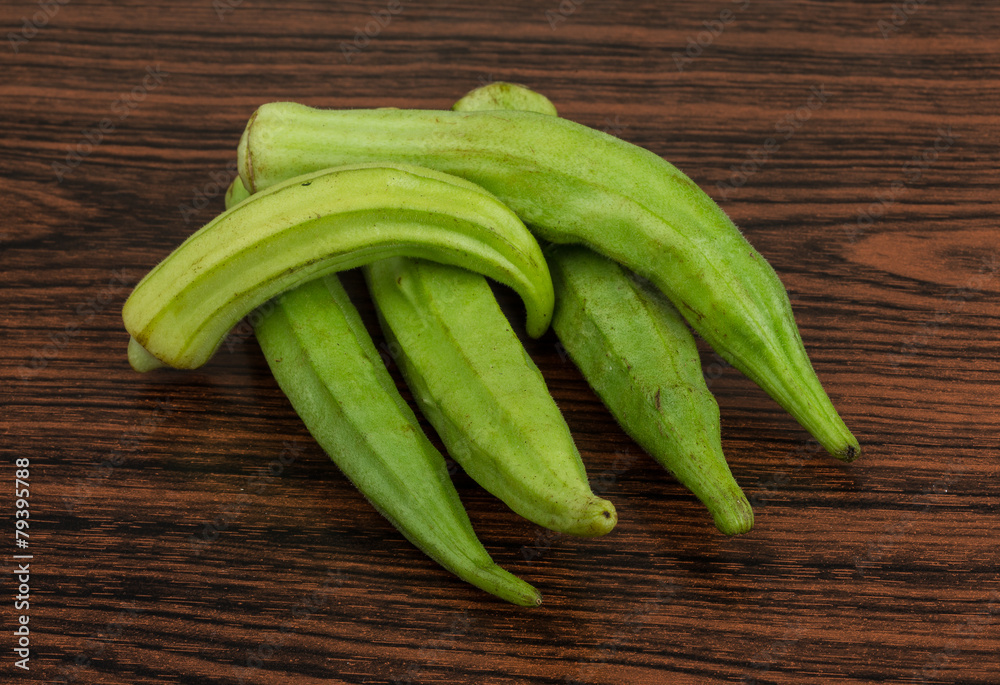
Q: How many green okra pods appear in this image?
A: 5